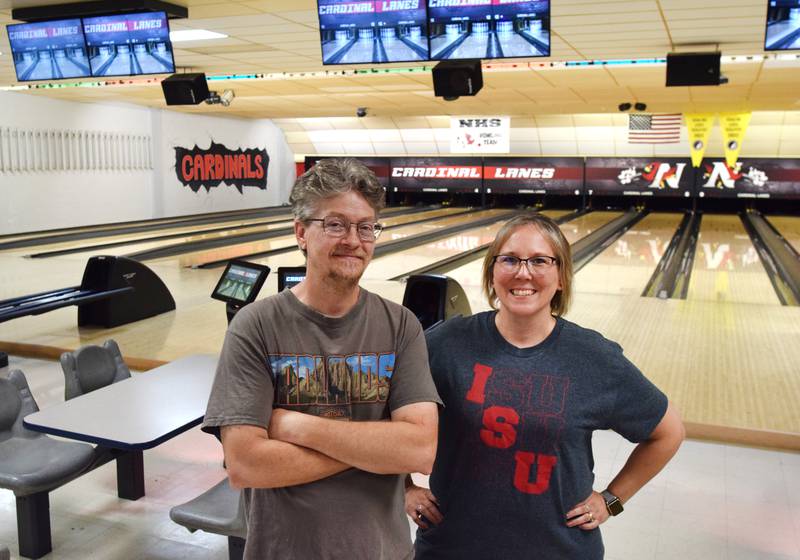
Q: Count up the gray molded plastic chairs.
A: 3